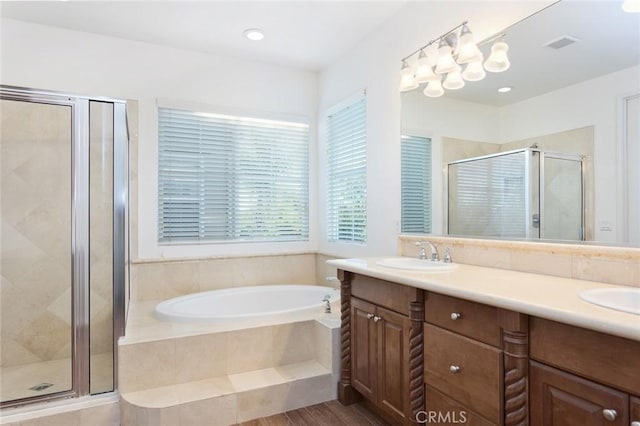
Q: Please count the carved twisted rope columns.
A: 3